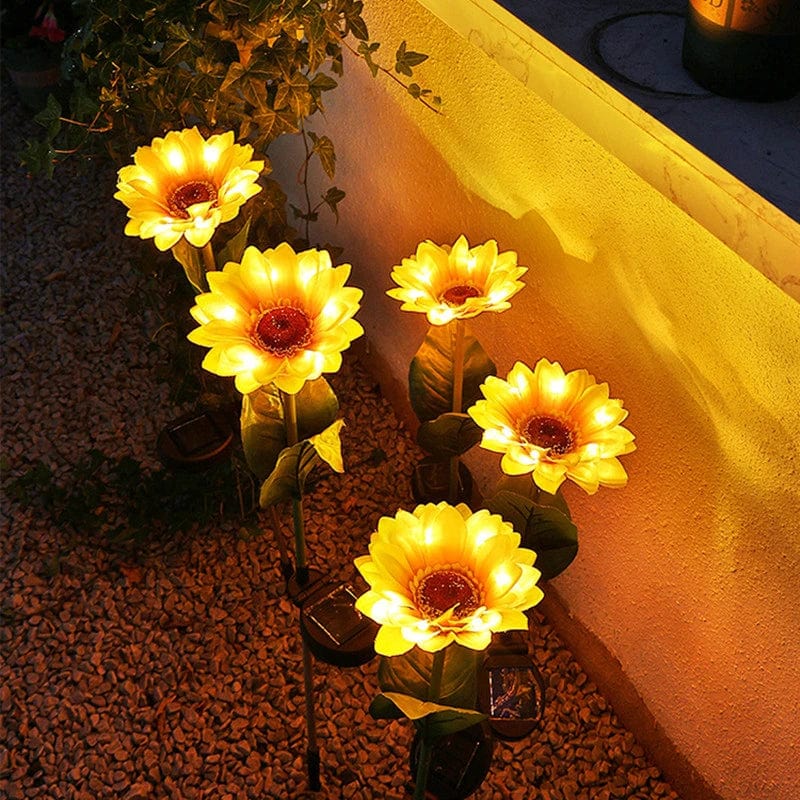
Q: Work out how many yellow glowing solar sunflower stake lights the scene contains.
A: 5